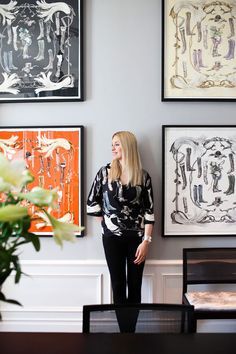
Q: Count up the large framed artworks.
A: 4